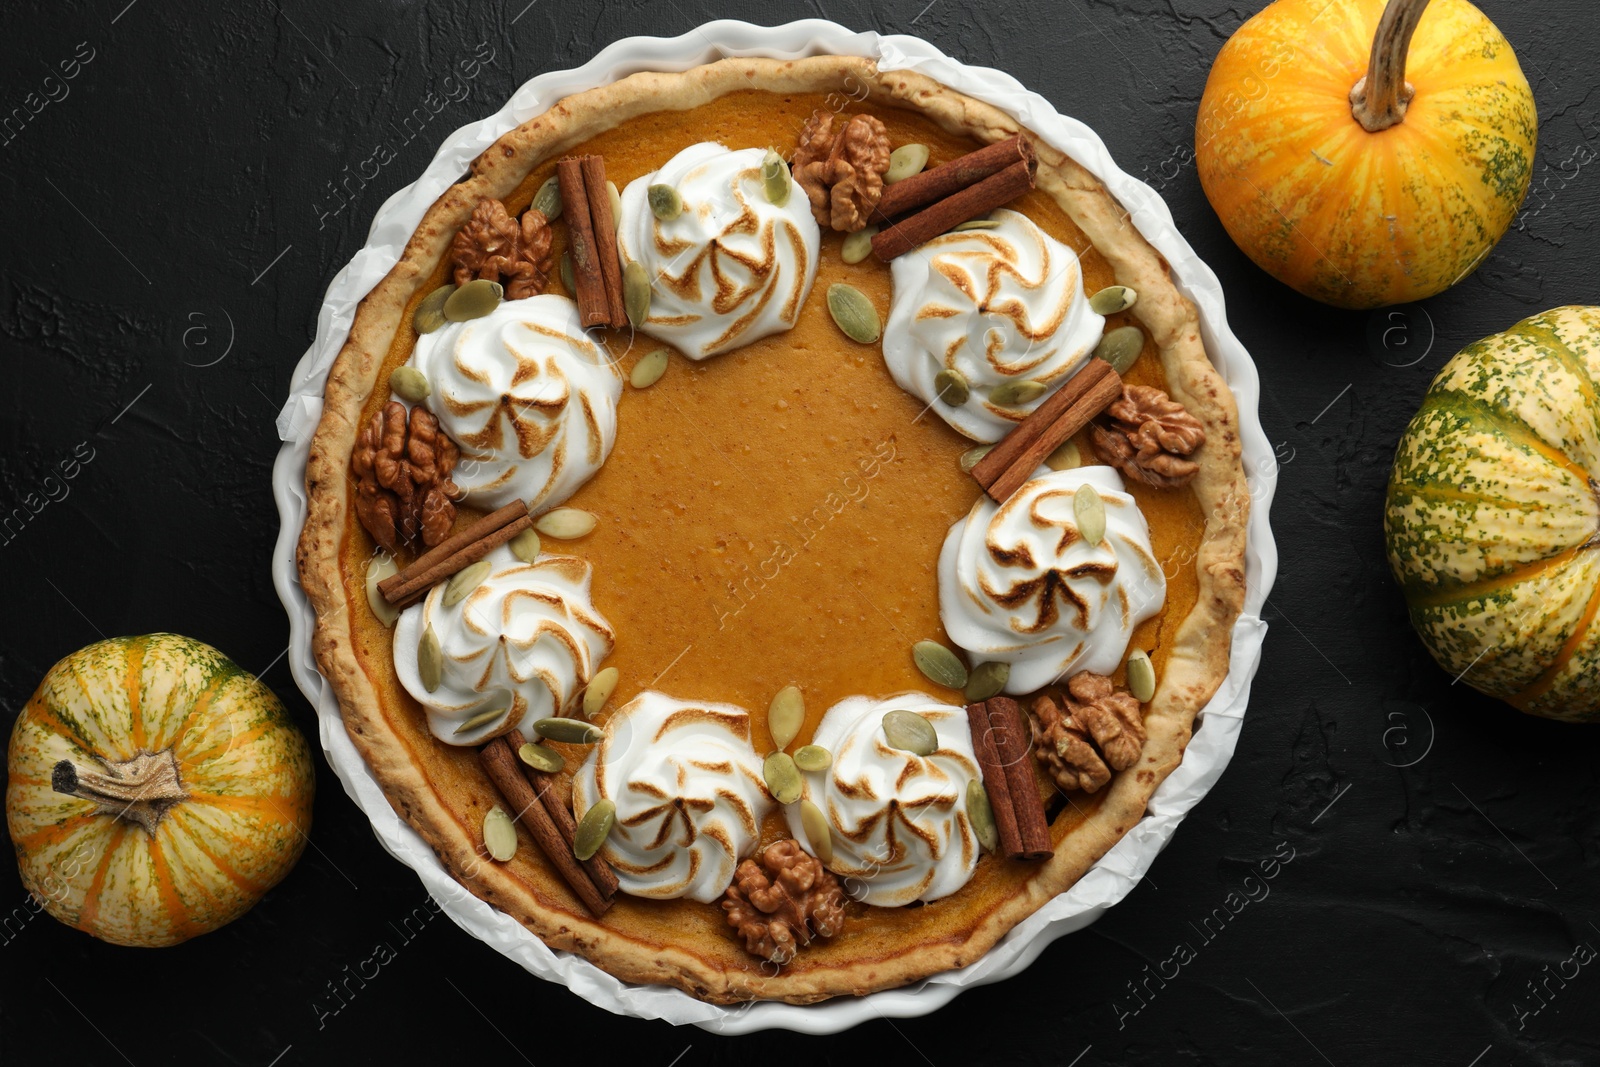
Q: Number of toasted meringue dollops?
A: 7